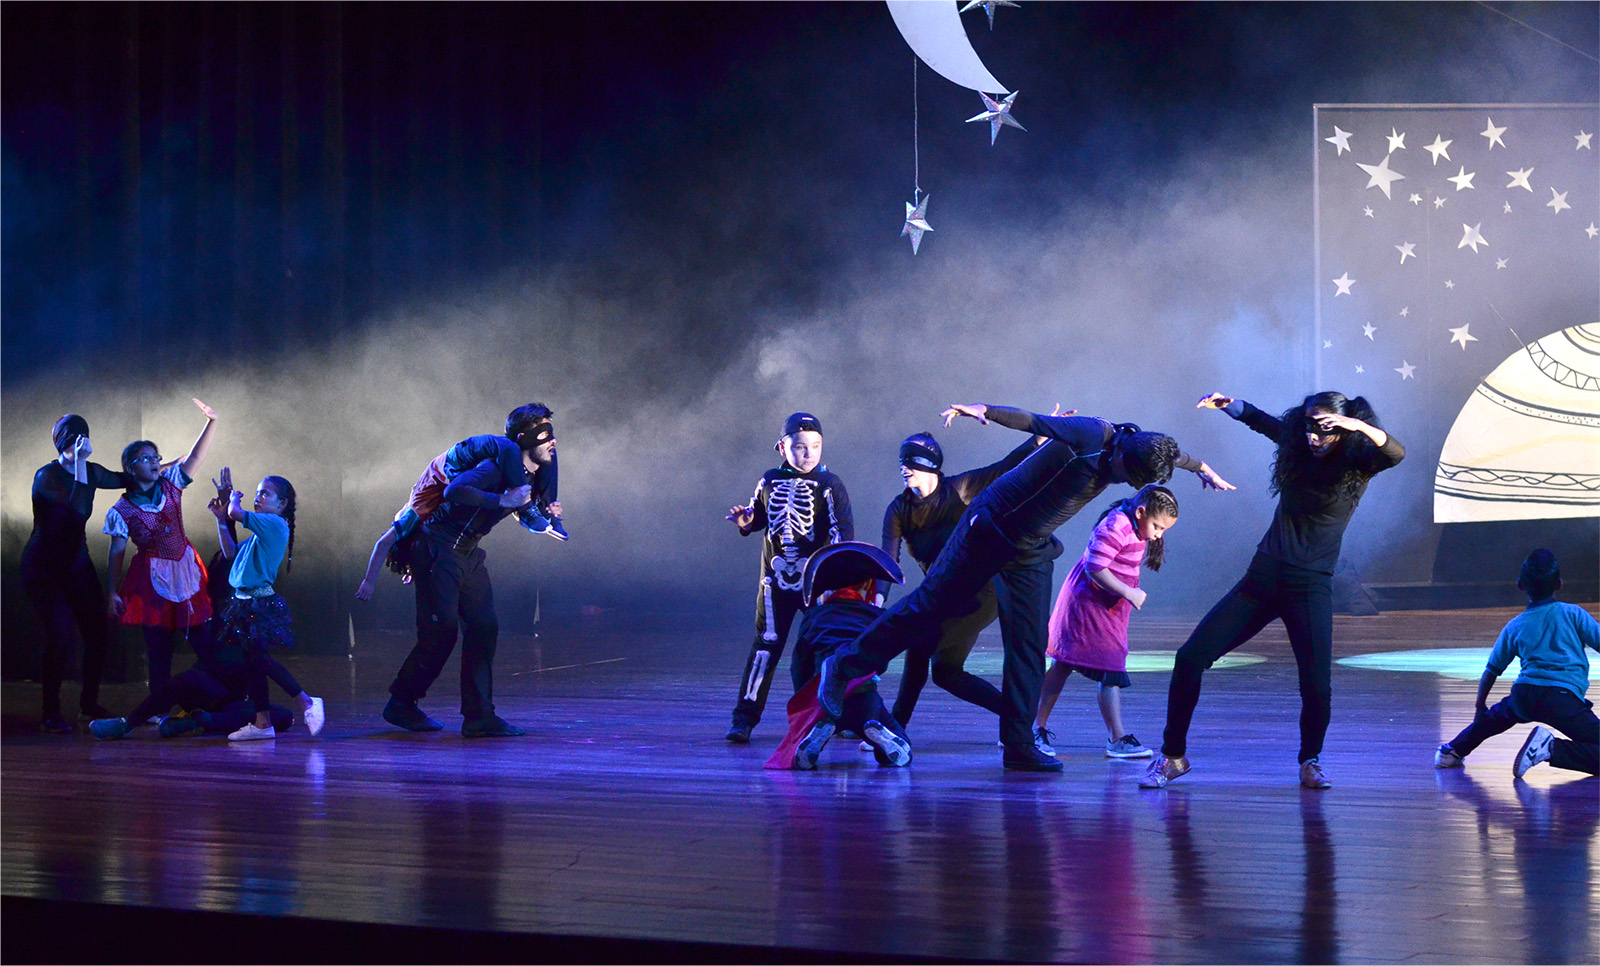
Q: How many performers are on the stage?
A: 13